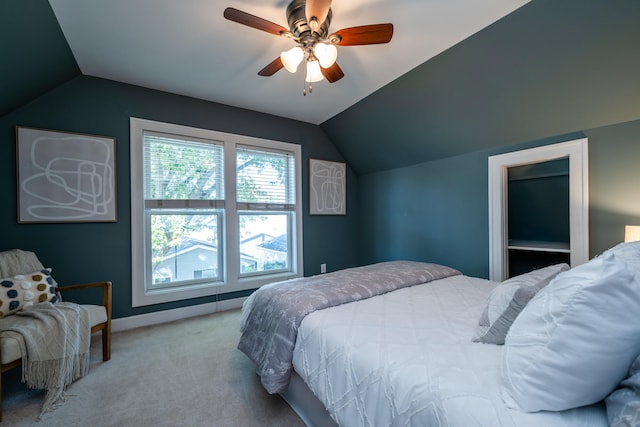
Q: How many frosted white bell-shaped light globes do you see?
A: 3